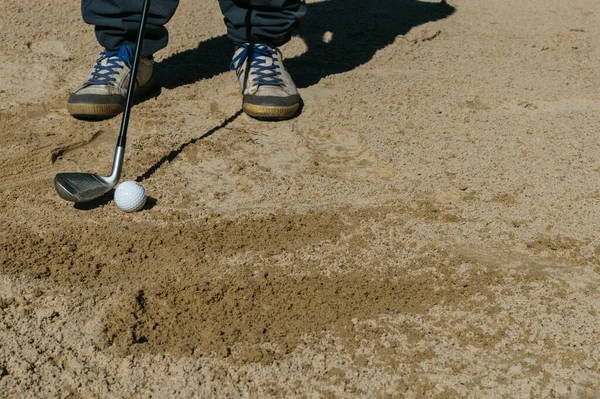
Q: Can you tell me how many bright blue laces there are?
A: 2